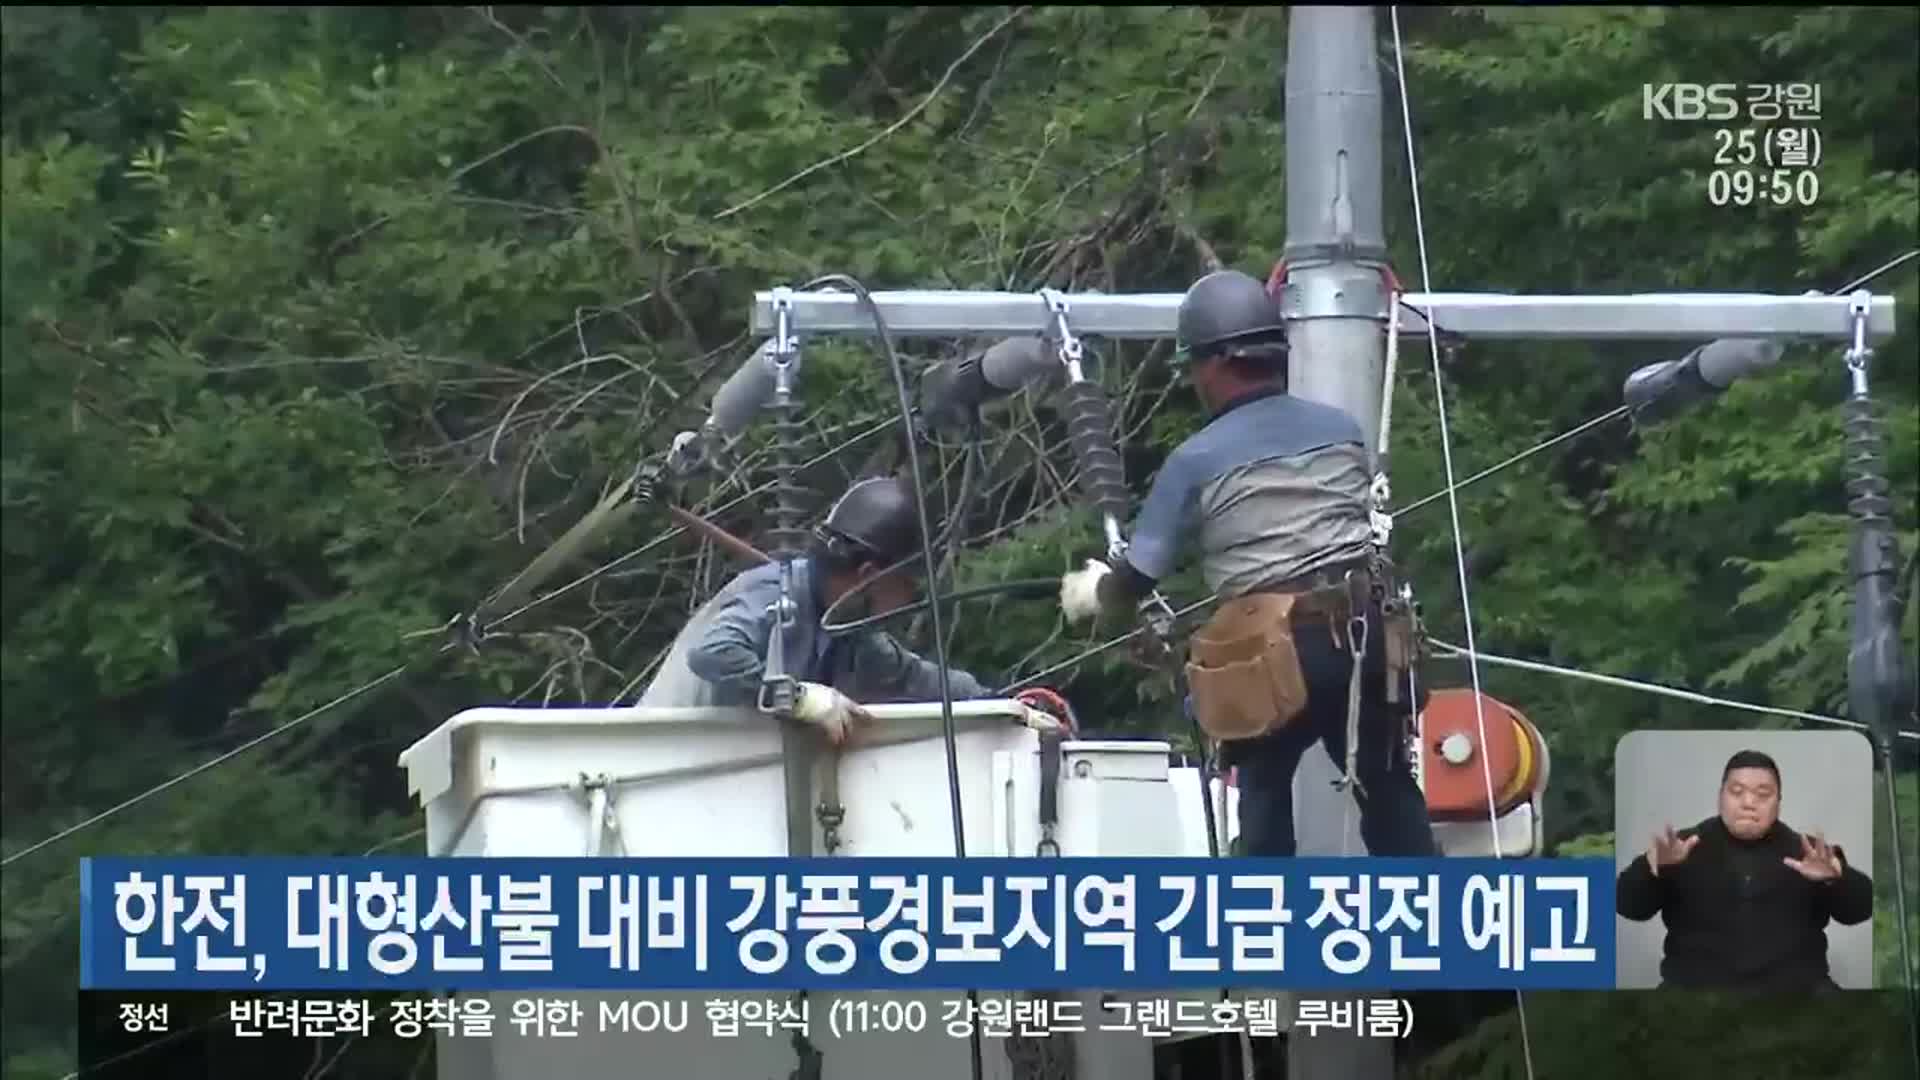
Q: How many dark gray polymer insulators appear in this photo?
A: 3